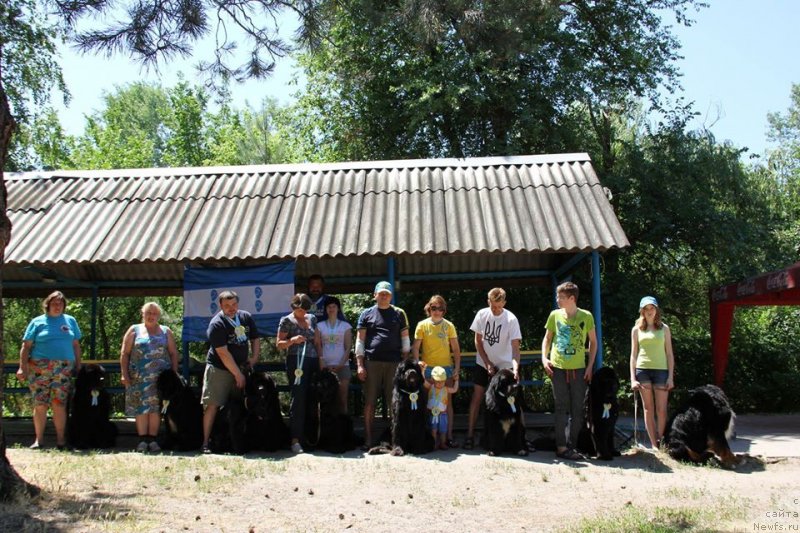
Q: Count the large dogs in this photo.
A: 8